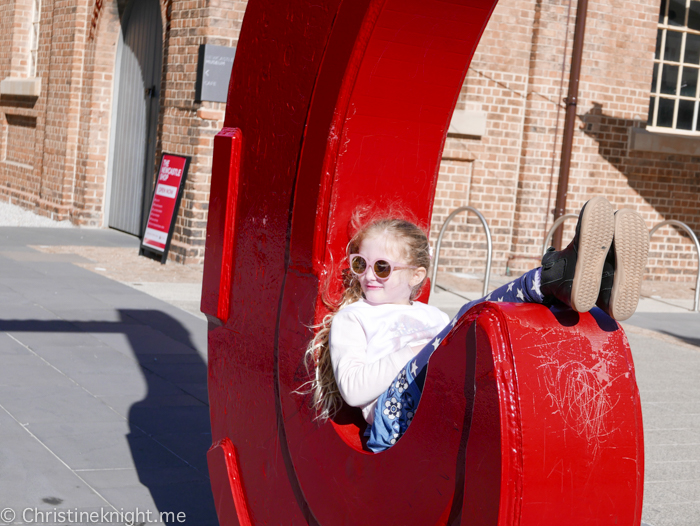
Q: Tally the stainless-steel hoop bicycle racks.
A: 3